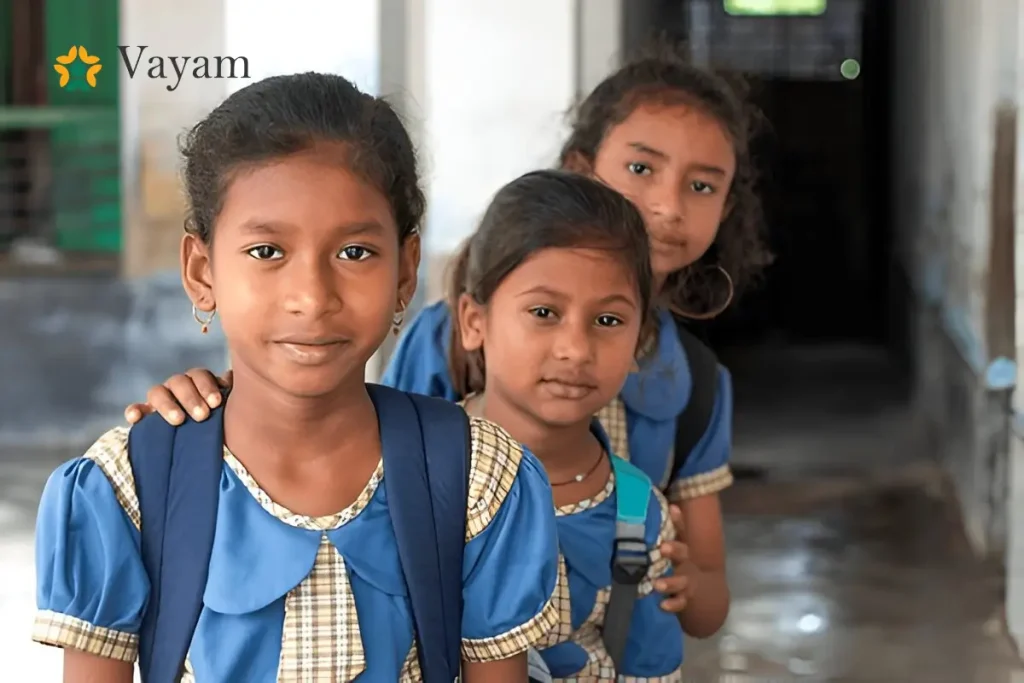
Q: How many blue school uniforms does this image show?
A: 3